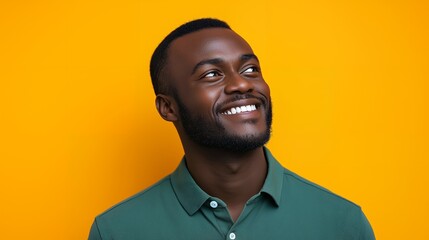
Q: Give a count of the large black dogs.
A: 0